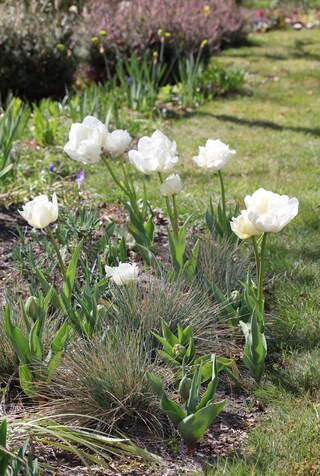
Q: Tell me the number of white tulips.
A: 9